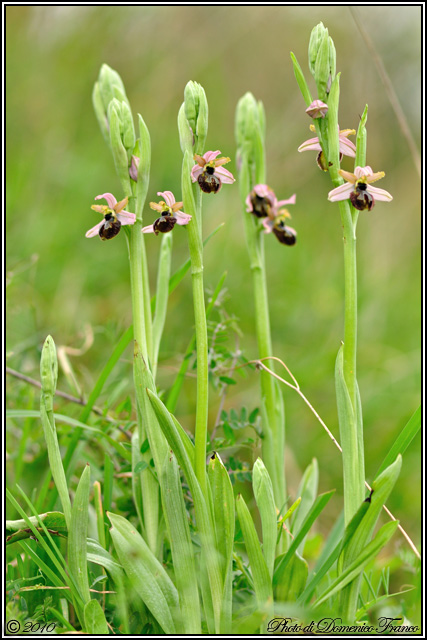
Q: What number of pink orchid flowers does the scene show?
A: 7